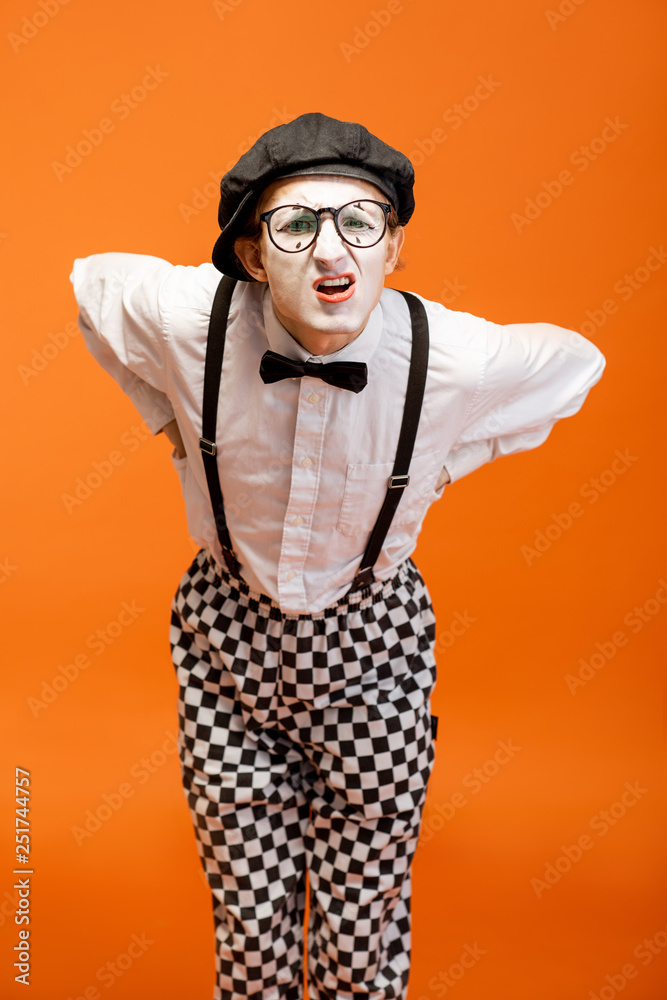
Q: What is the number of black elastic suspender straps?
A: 2